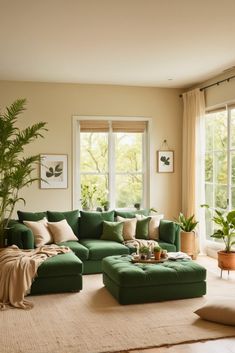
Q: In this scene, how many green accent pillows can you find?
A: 2